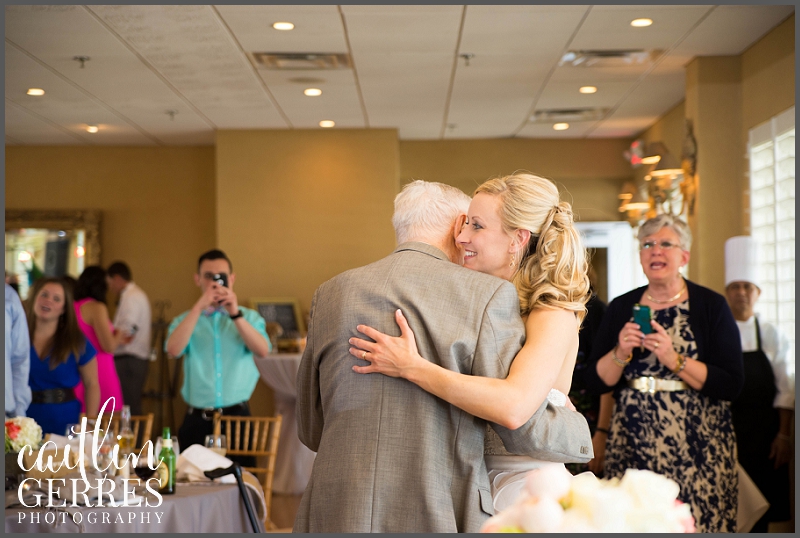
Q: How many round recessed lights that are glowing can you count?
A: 8